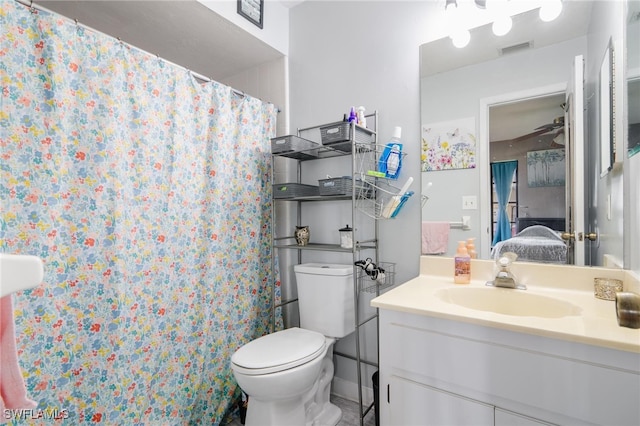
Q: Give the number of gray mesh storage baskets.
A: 4